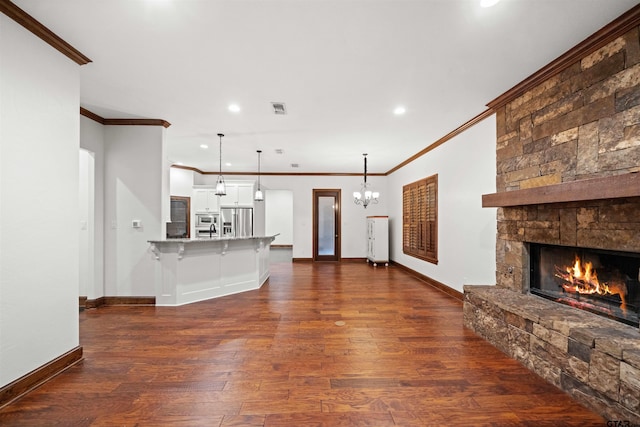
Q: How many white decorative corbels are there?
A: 4